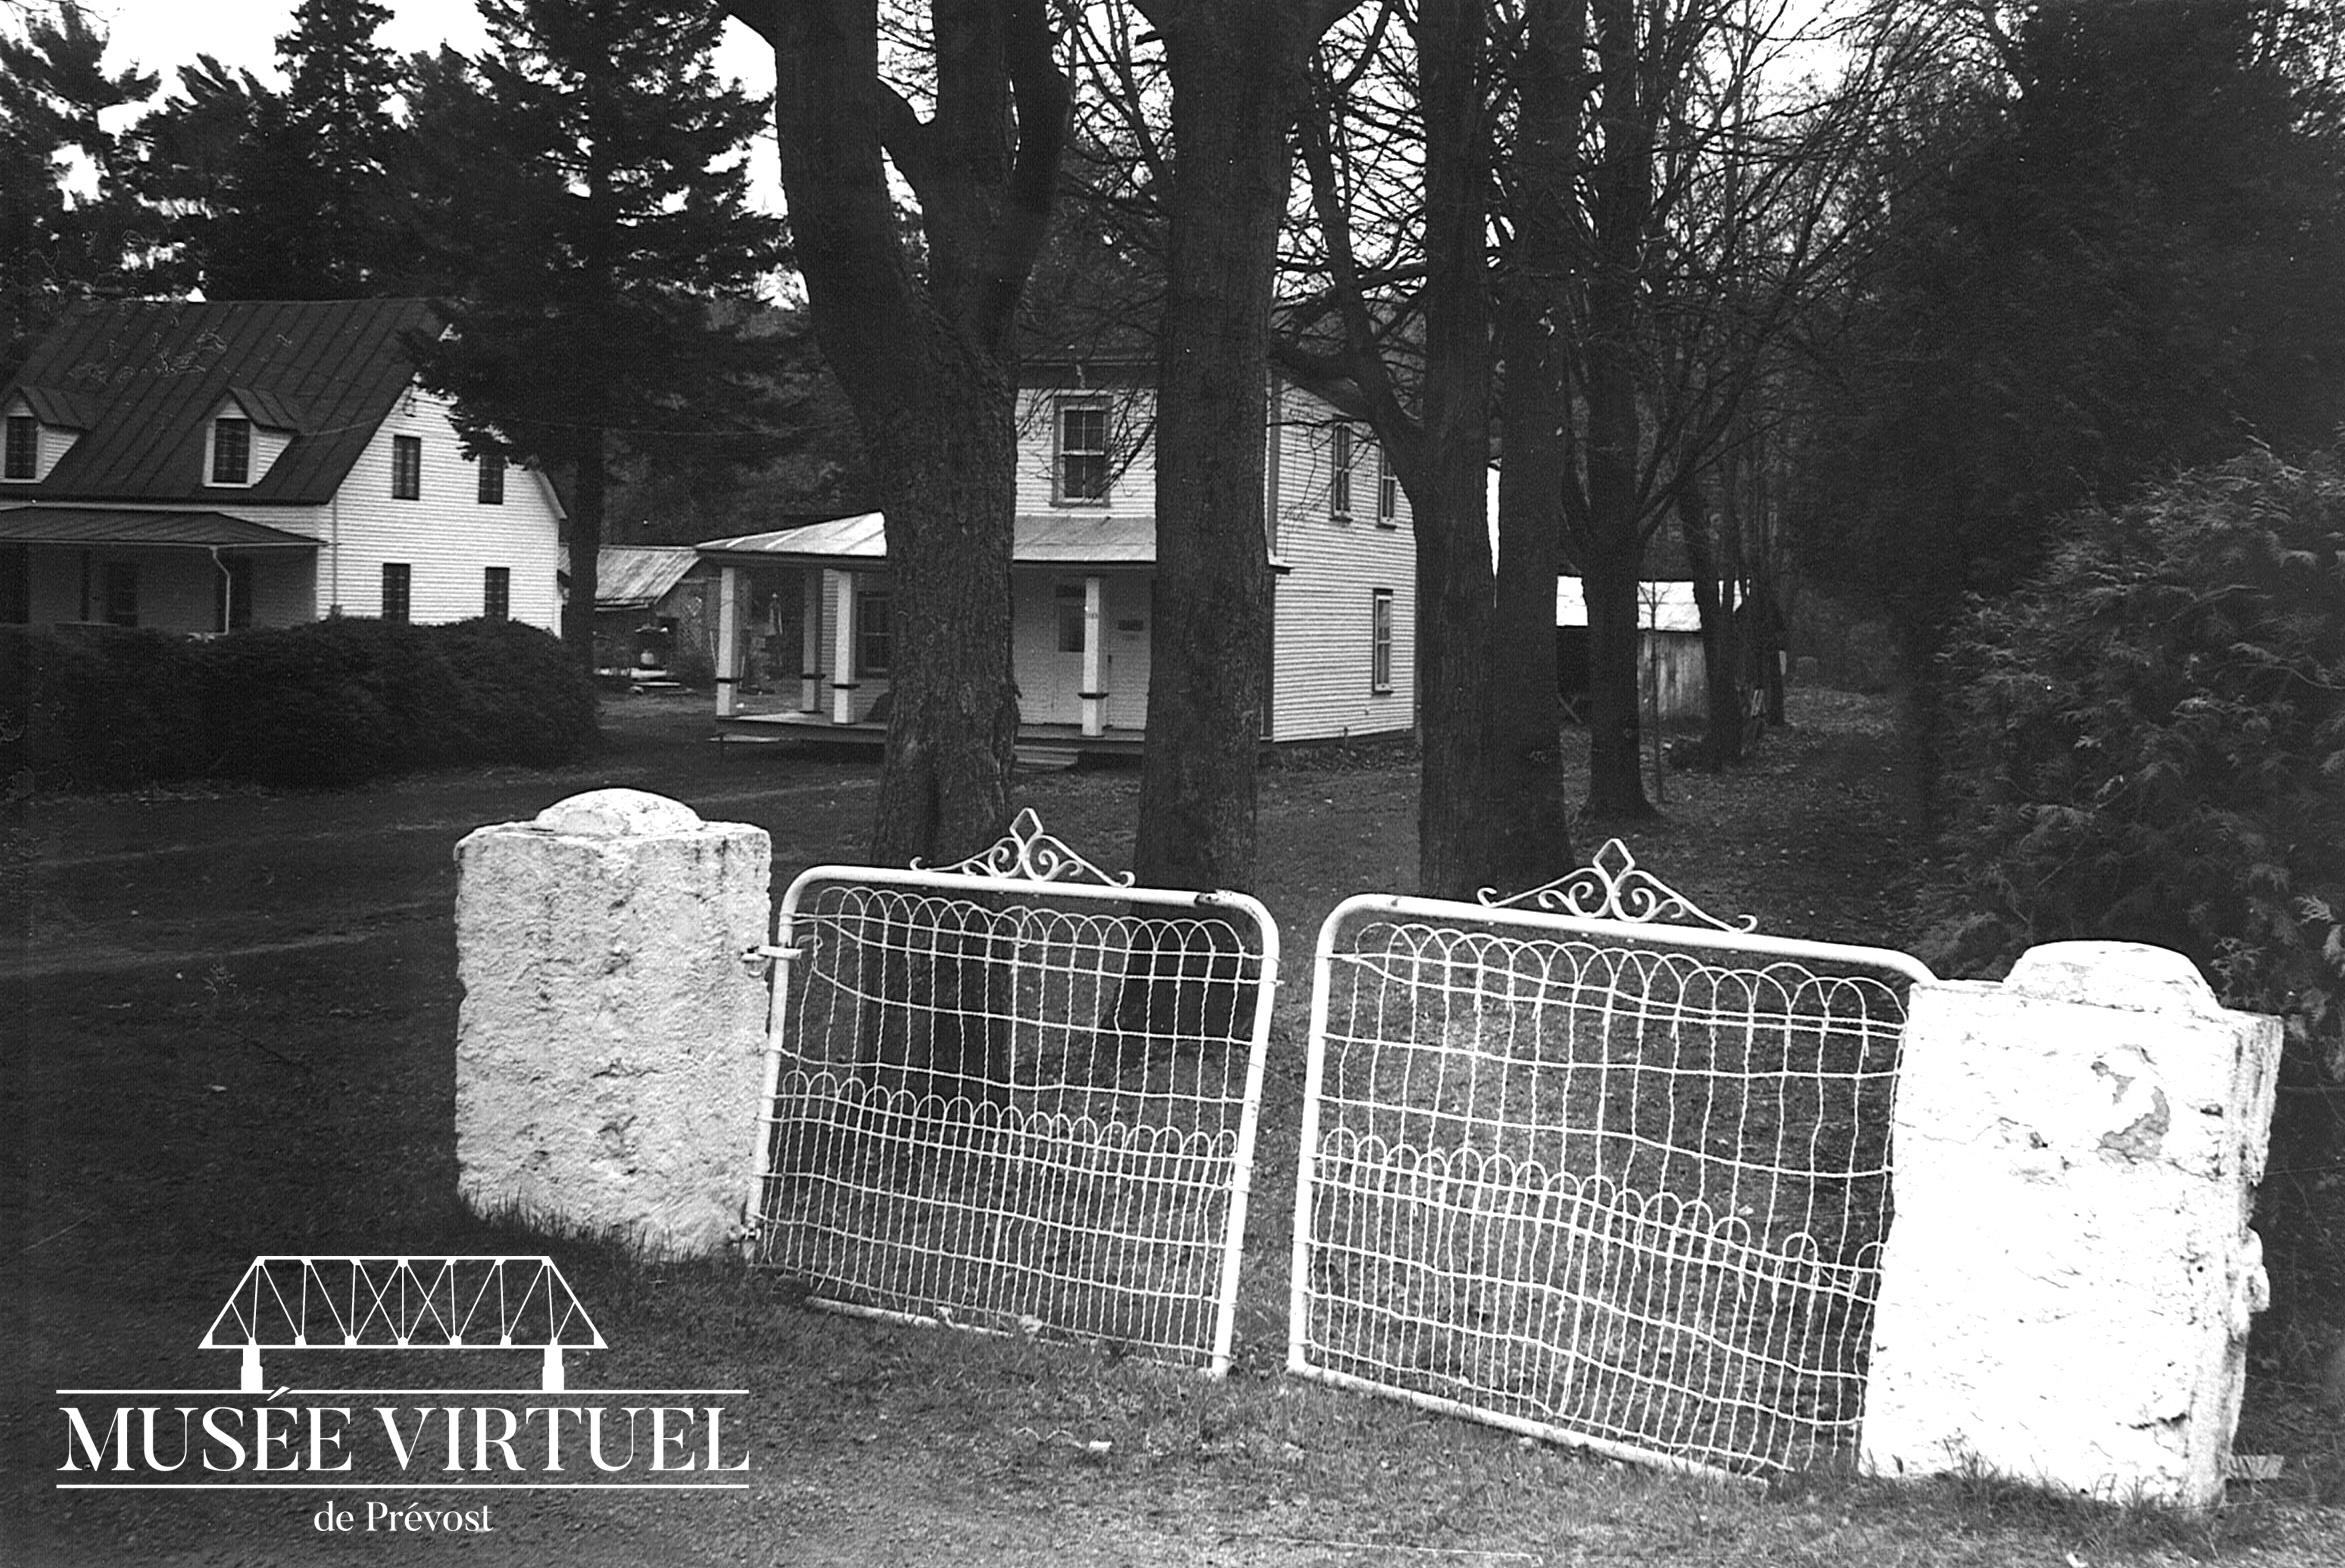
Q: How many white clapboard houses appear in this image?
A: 2